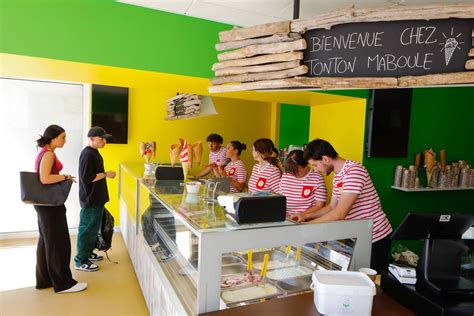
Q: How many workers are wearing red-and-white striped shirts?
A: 5